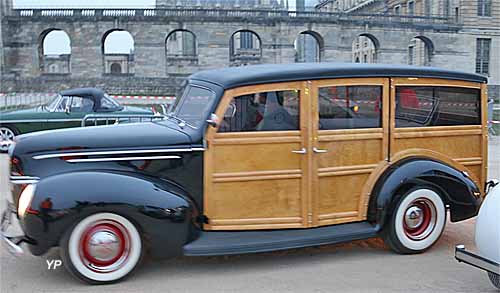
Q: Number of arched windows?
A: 7